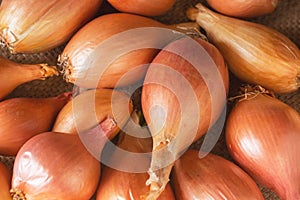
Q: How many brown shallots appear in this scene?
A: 14